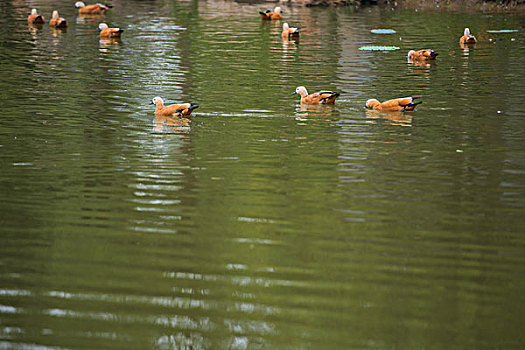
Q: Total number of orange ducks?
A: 11